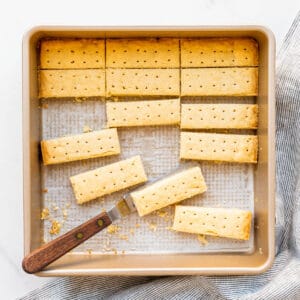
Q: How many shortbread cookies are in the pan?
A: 13